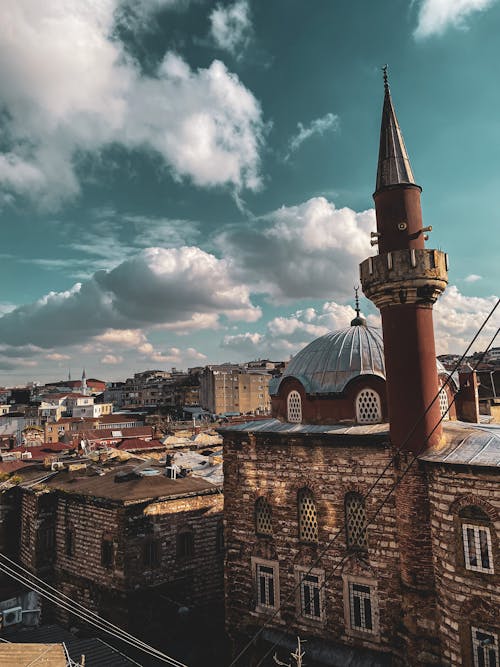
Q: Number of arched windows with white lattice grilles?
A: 6